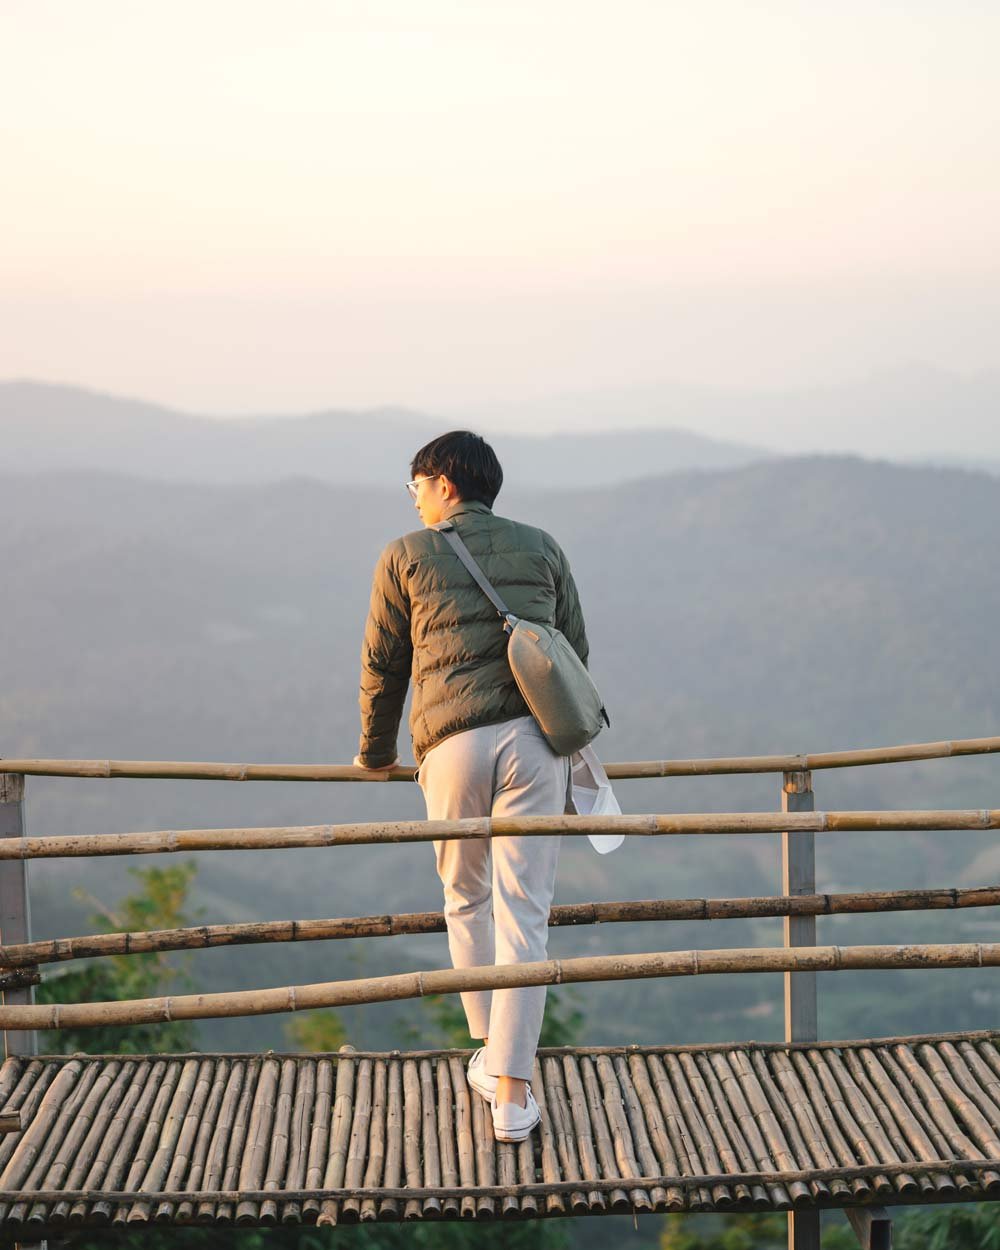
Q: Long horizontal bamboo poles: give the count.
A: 4